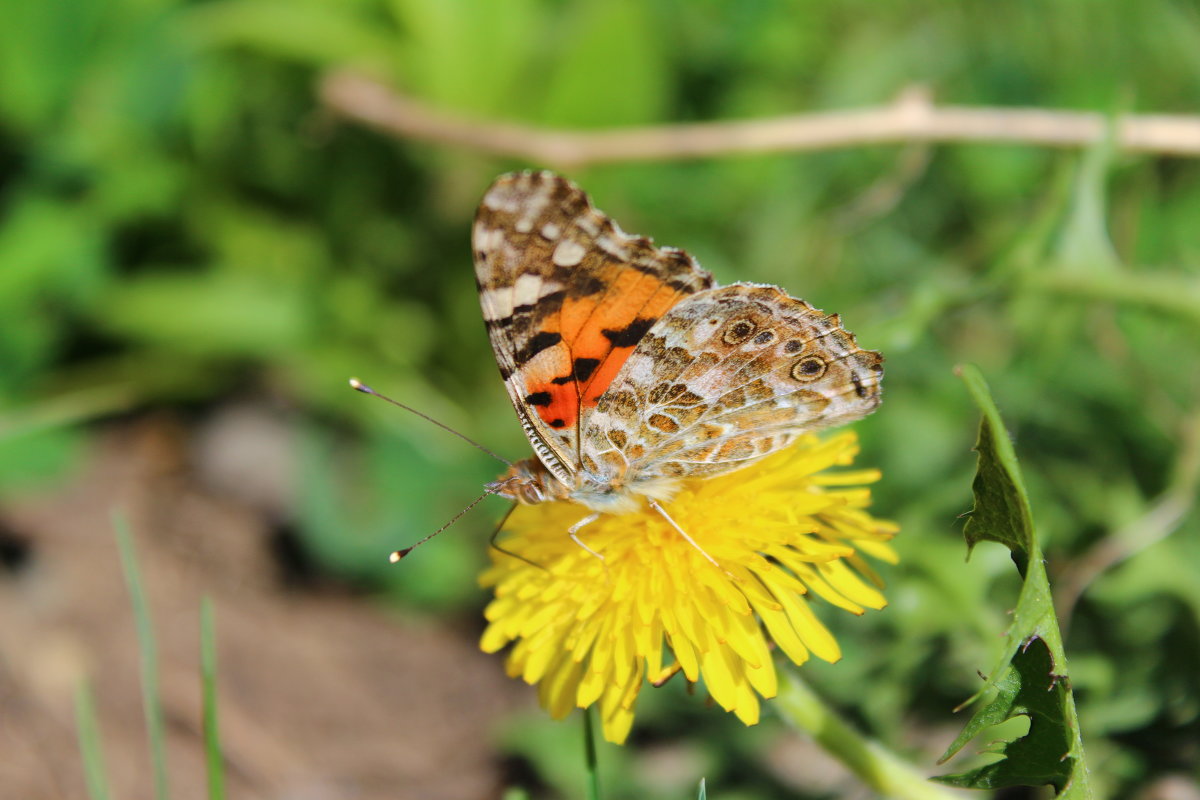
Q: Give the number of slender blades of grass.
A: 3